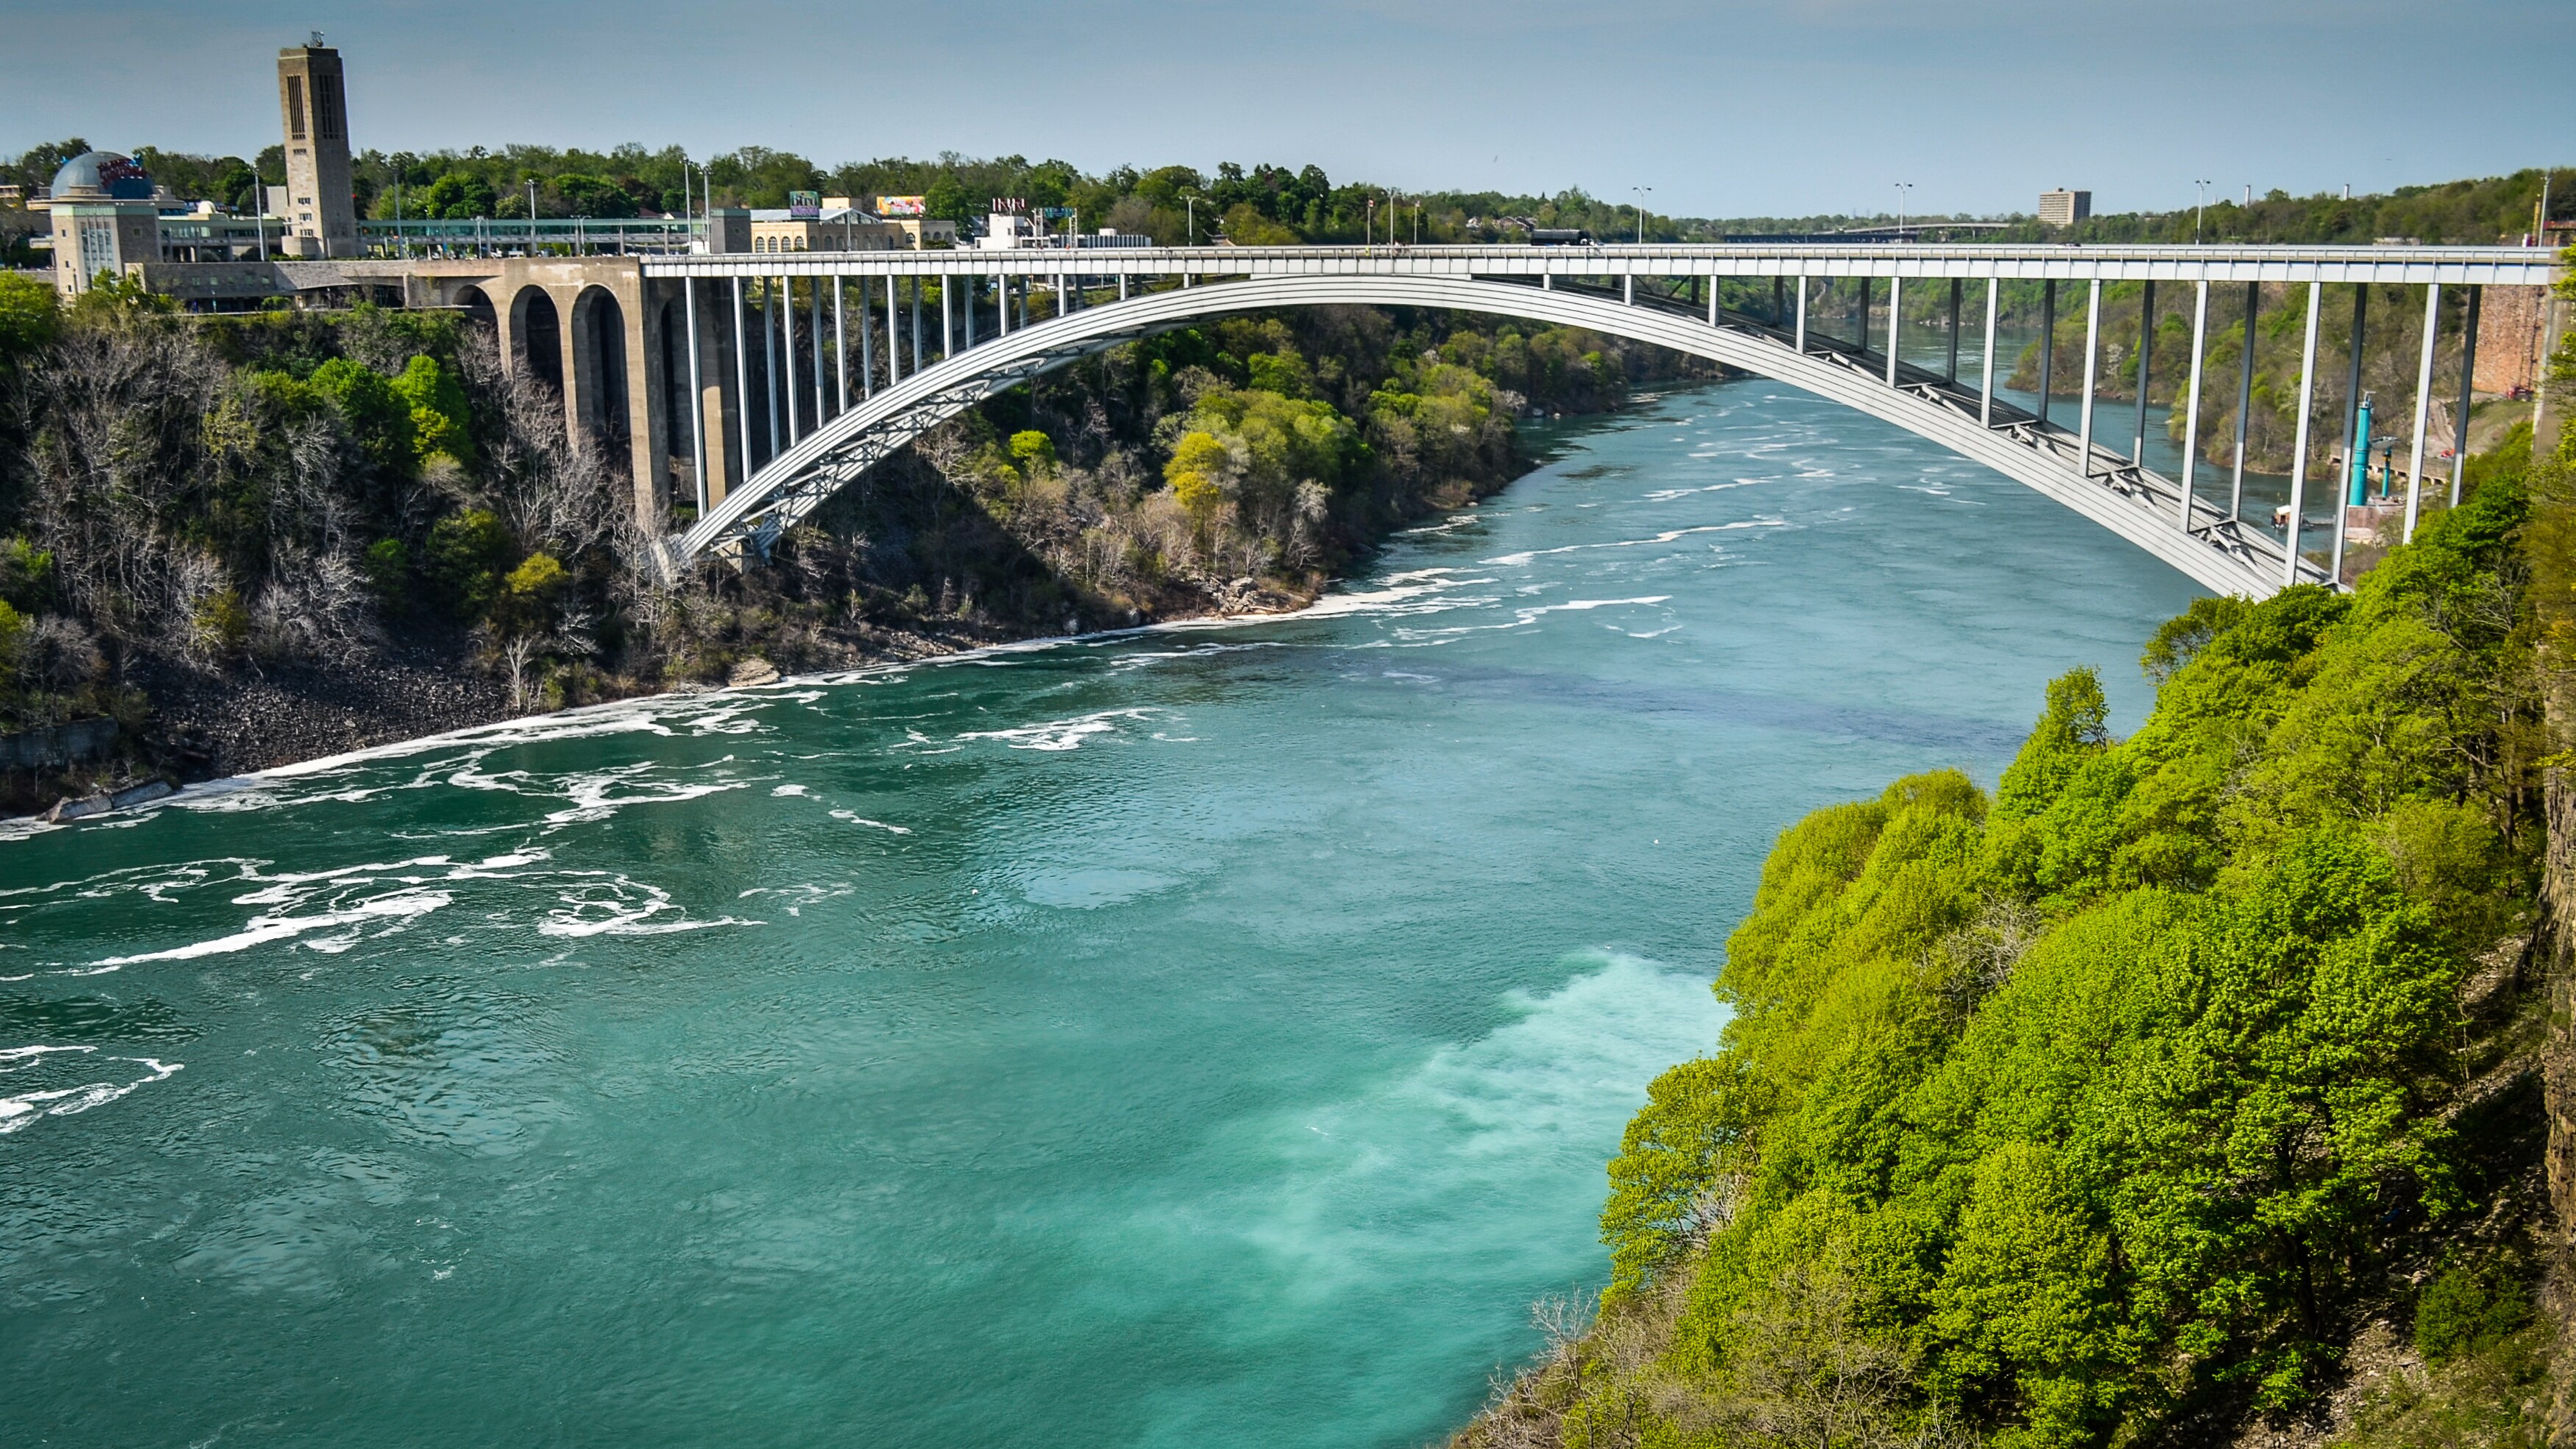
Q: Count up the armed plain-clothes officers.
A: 0